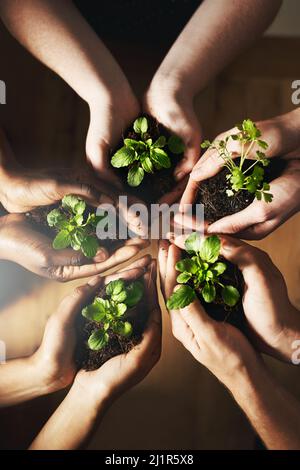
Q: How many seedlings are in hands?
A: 5